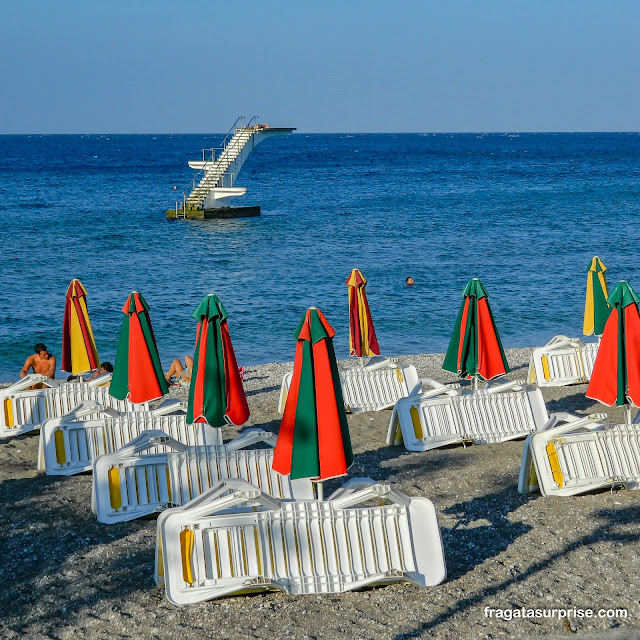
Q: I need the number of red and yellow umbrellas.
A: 2